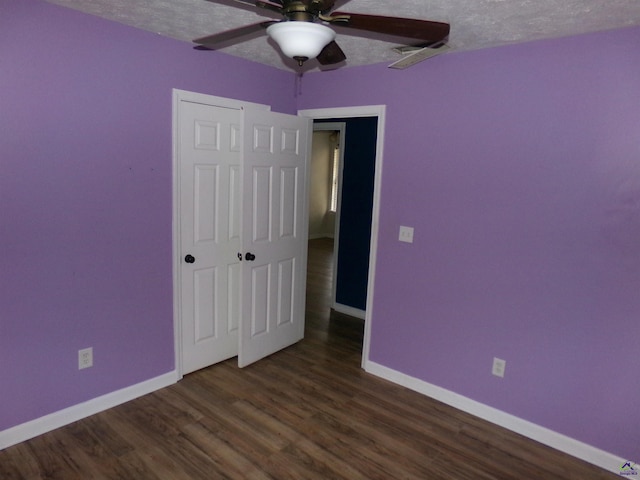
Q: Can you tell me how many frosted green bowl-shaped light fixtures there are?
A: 0